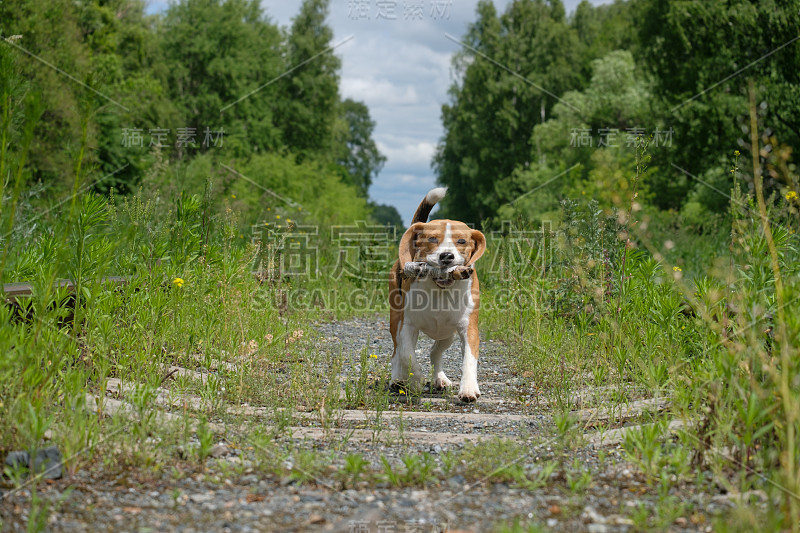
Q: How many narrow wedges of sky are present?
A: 1